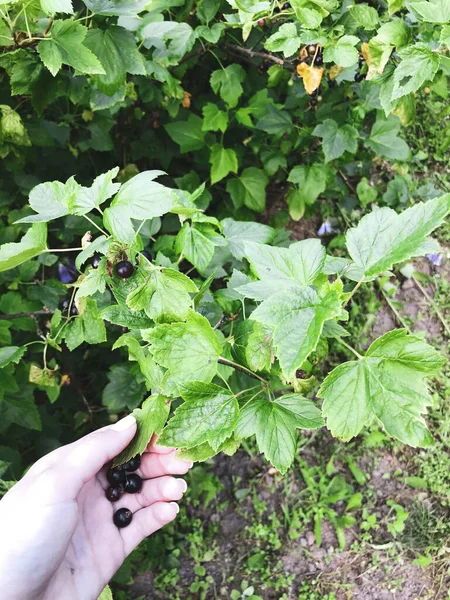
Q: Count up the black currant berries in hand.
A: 5